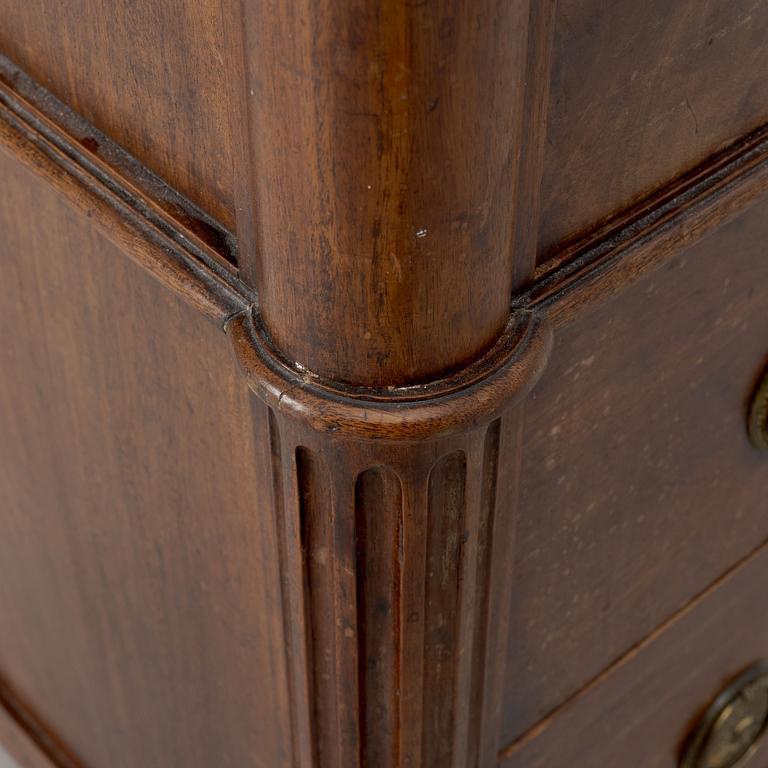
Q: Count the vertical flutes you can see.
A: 5